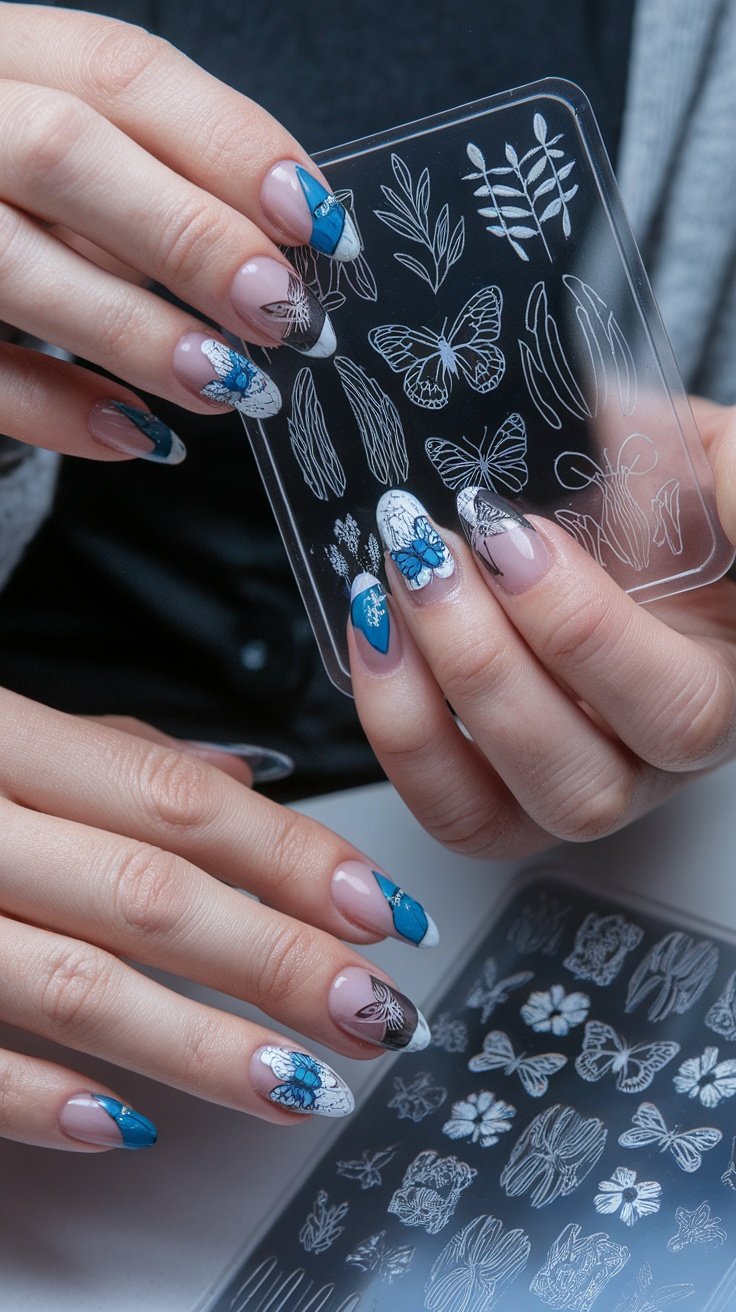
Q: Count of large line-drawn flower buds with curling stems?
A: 1